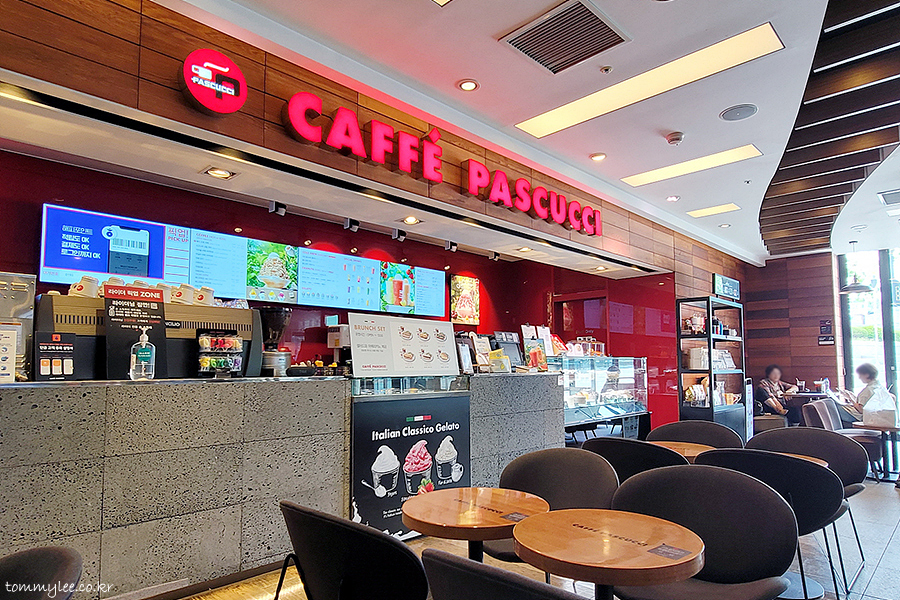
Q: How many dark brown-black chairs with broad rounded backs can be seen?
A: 9